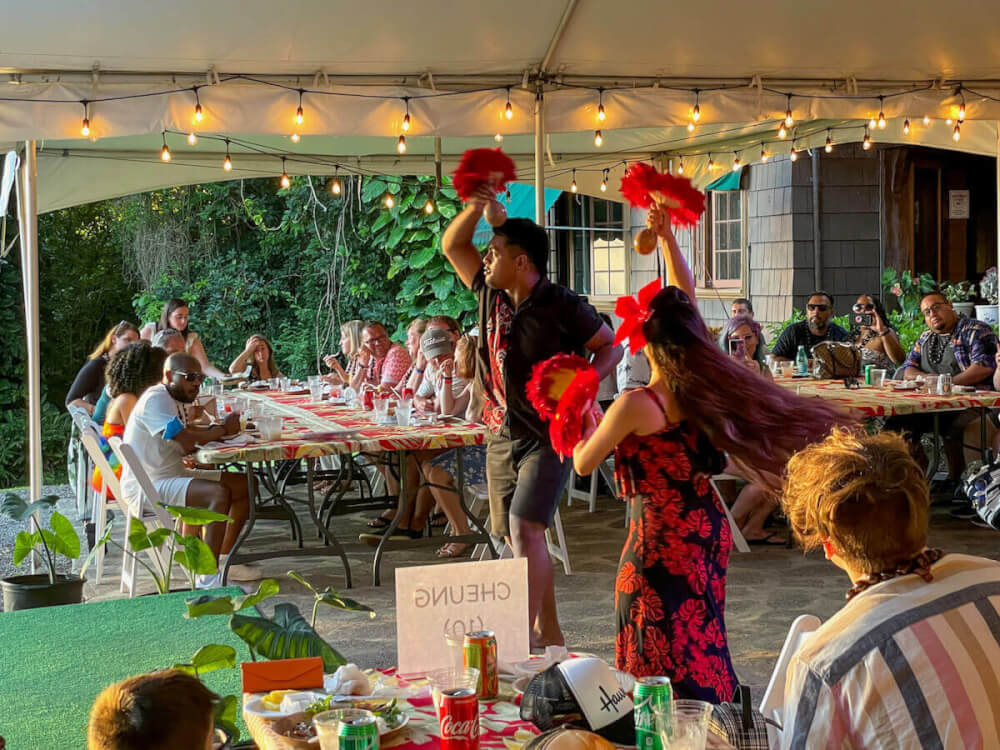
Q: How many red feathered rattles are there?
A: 4